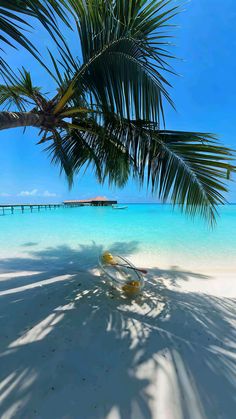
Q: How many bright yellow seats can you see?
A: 2